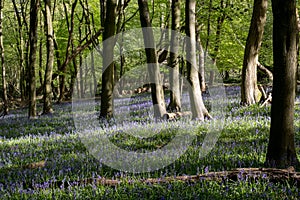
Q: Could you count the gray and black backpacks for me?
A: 0